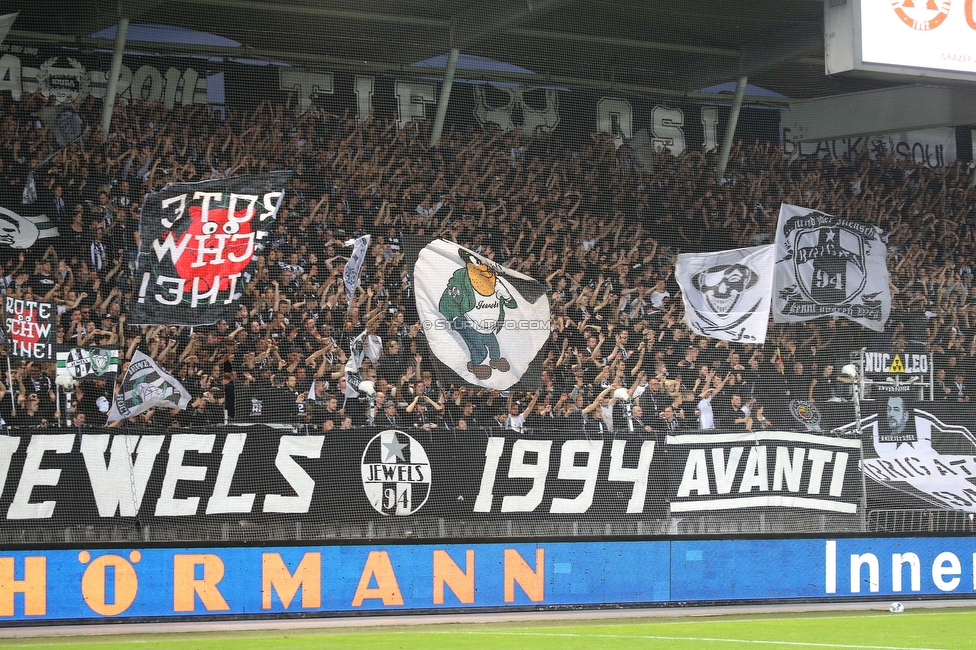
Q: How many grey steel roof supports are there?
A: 3